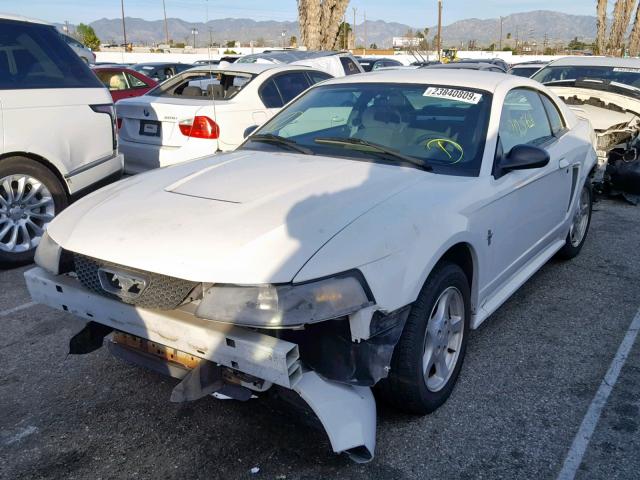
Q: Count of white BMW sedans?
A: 1